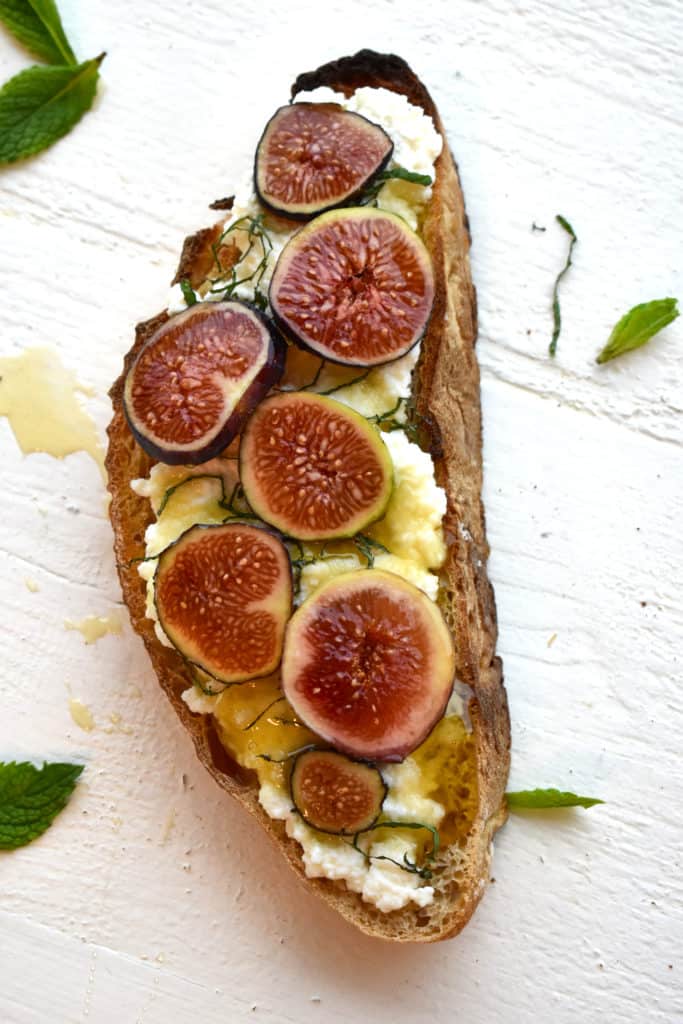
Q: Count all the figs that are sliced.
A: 7